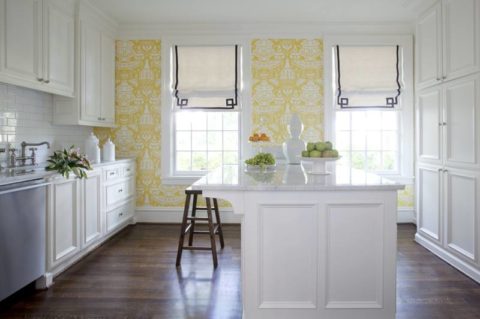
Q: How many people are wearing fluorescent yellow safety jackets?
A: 0